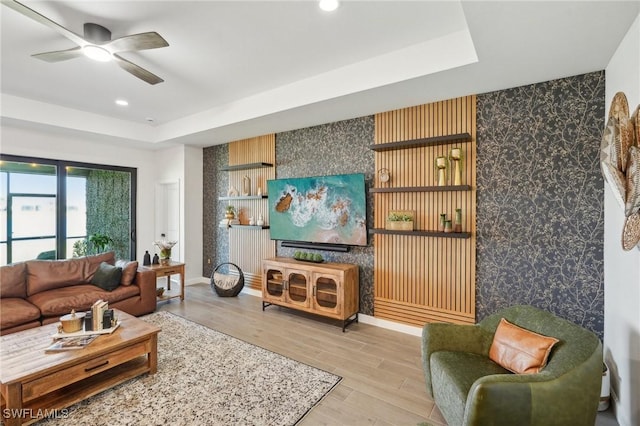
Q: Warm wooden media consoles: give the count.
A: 1